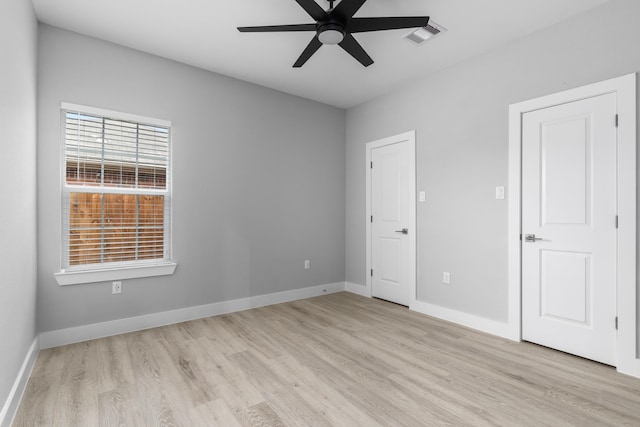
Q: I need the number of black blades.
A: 6